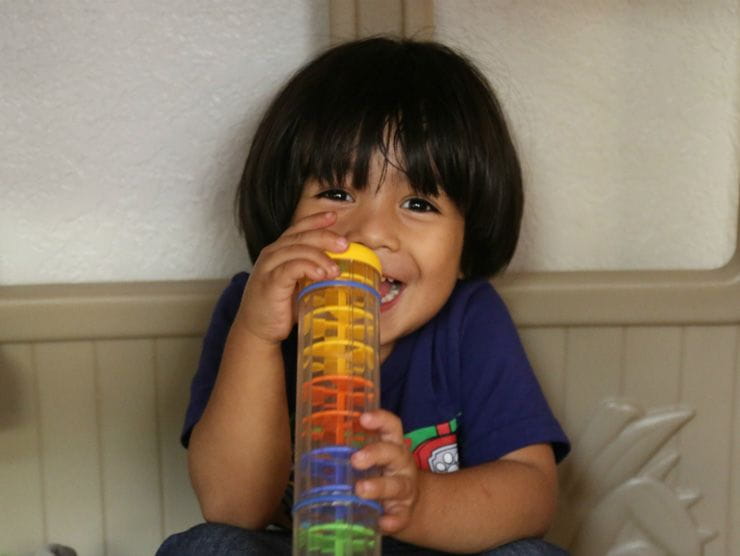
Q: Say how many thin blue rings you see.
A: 2